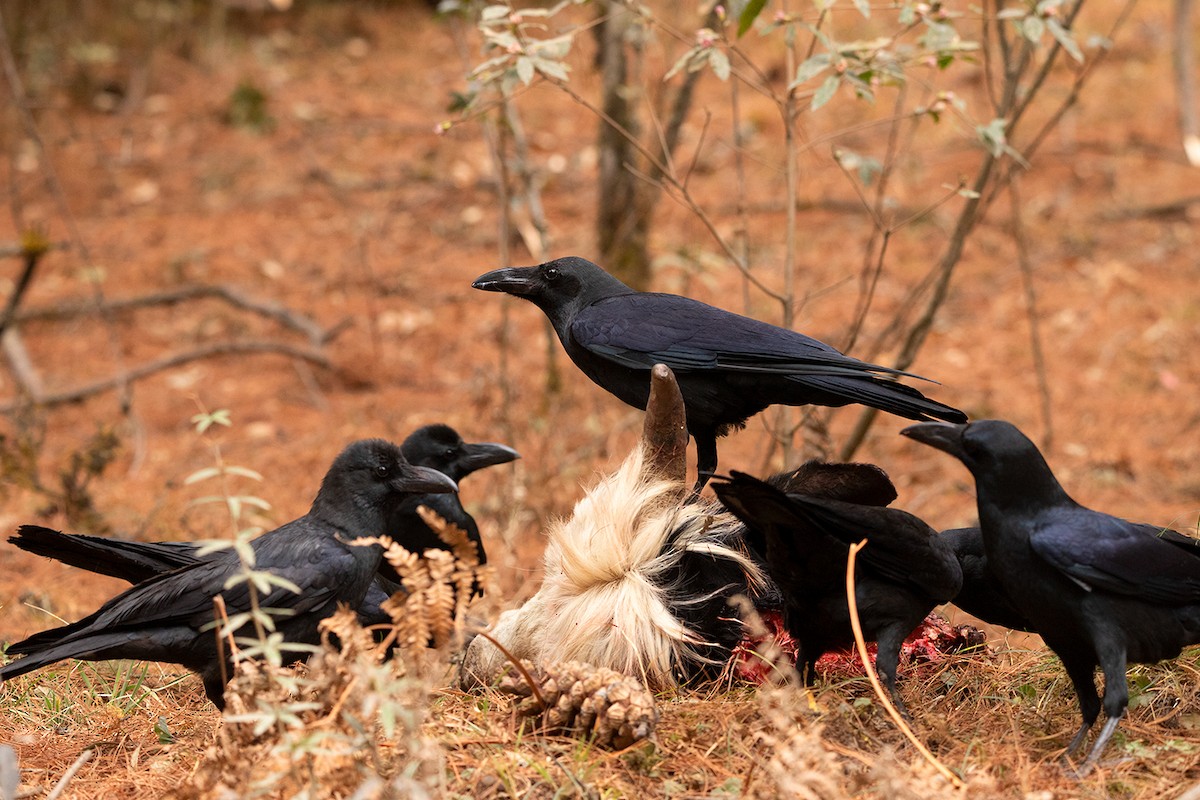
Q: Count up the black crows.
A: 6